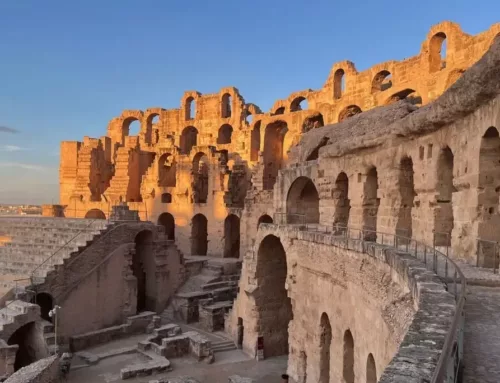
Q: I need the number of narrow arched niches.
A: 3